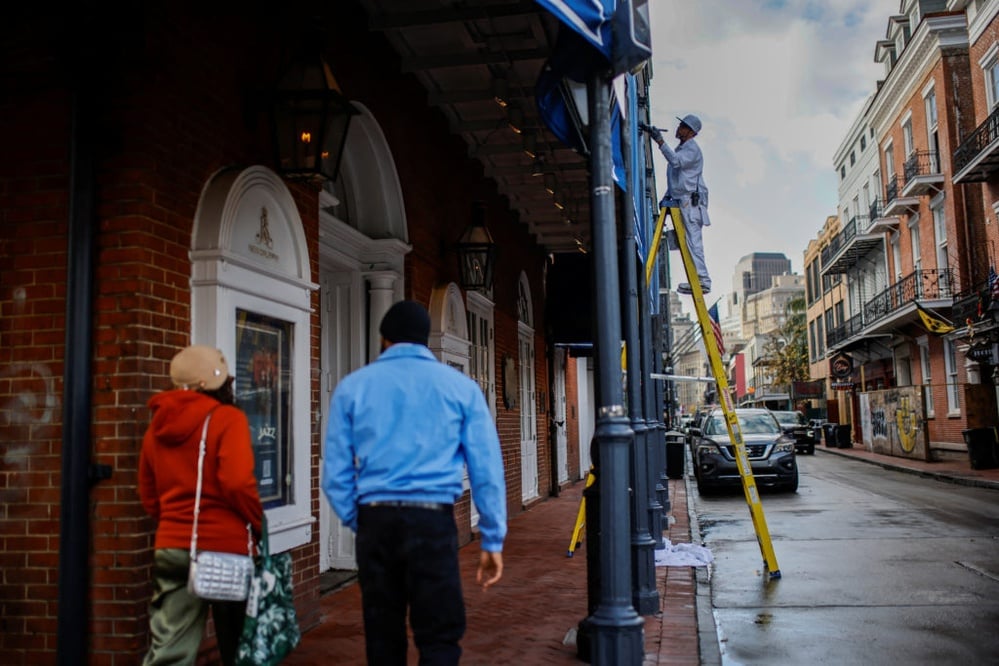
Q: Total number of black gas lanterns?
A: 2